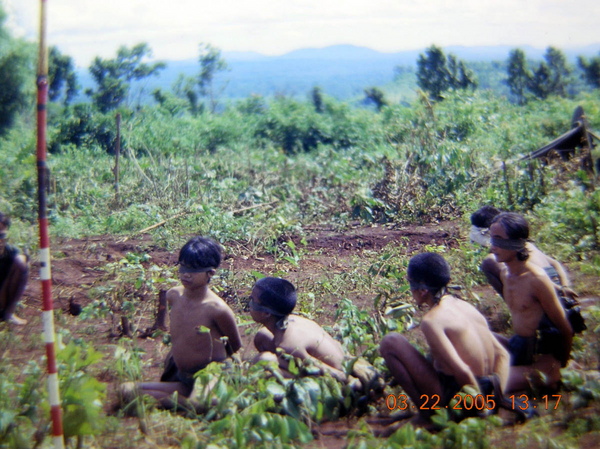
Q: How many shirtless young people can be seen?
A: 5